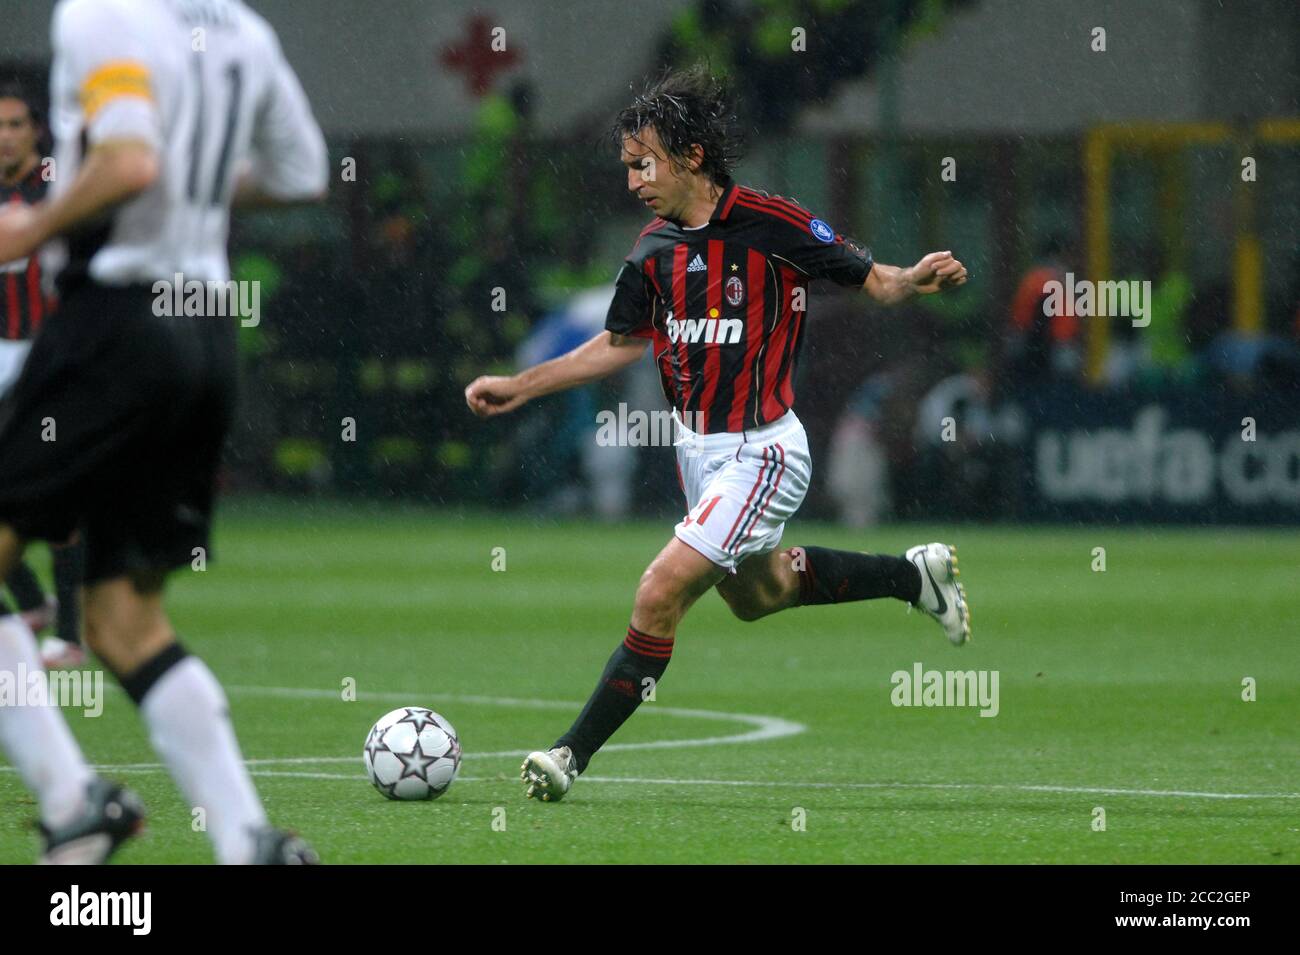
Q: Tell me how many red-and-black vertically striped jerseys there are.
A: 2